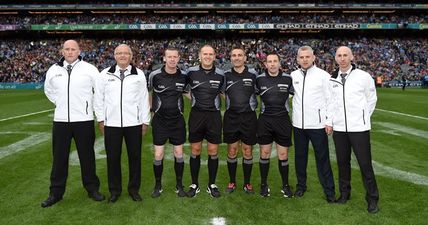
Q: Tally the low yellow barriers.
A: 0